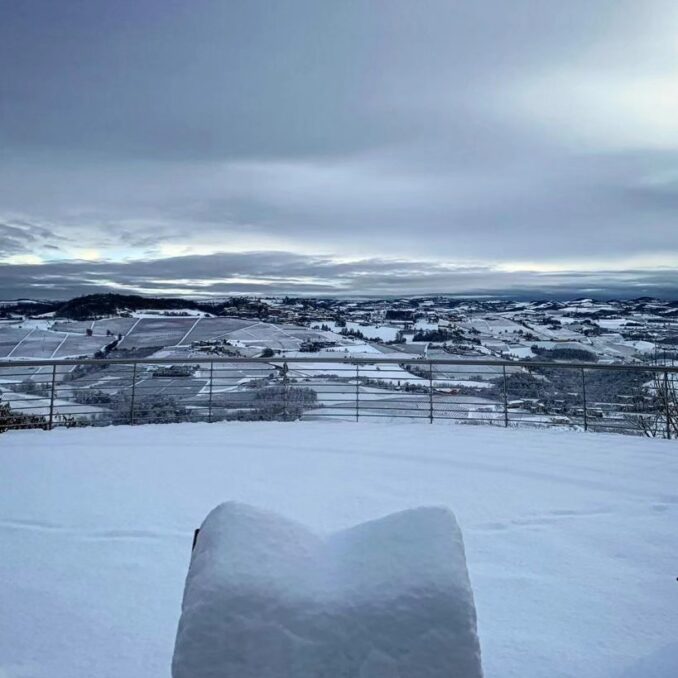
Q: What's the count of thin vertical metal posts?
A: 9